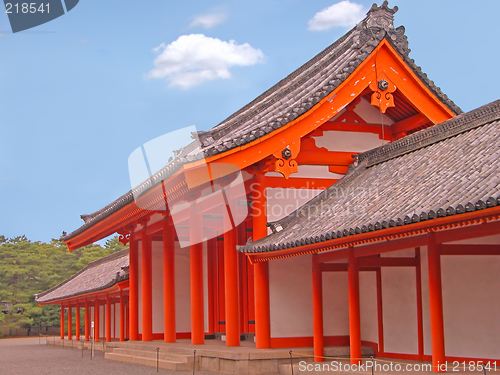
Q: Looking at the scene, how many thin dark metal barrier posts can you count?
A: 12